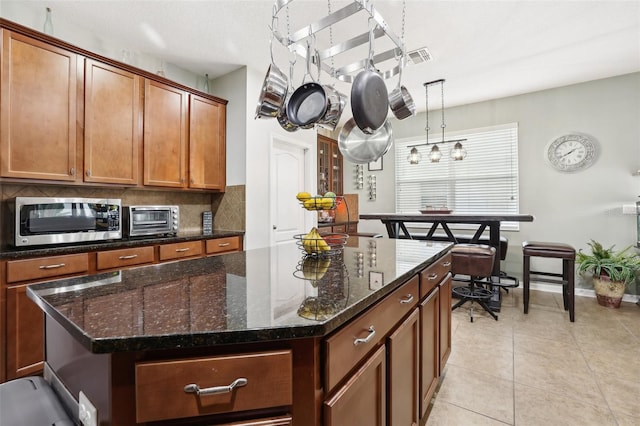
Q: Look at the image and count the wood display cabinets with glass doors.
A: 1